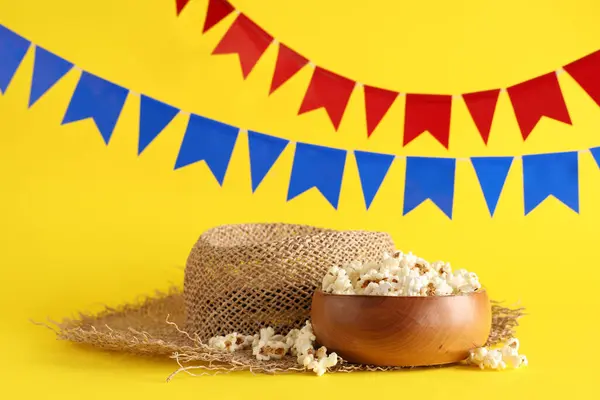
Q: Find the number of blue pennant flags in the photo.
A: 12